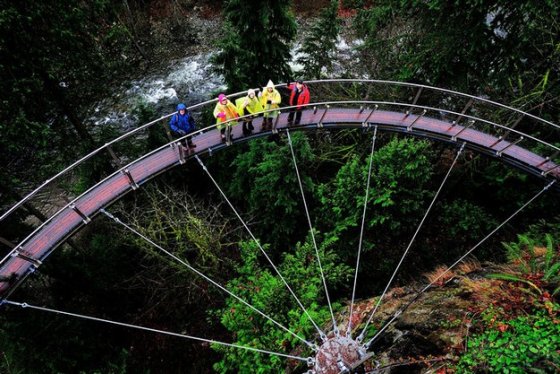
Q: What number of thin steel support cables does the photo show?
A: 7